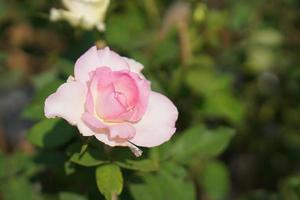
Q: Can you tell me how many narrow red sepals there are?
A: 0